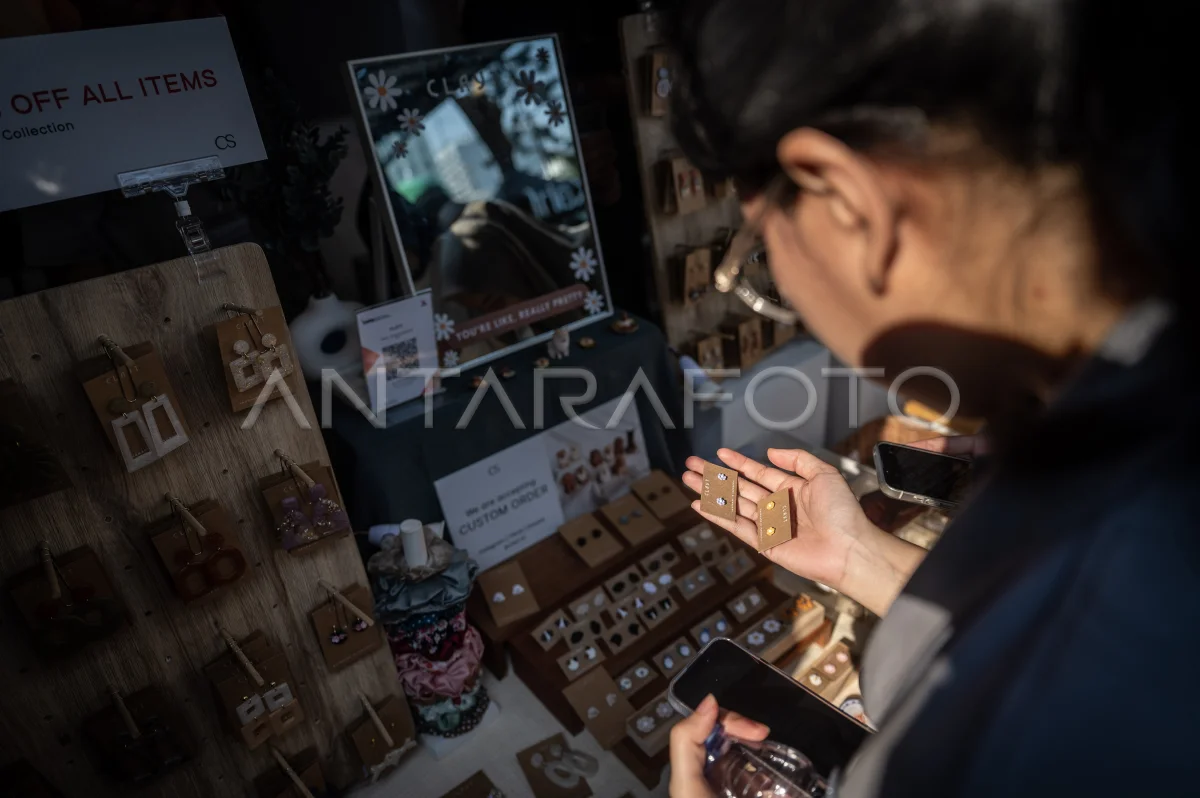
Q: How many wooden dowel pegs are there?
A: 10